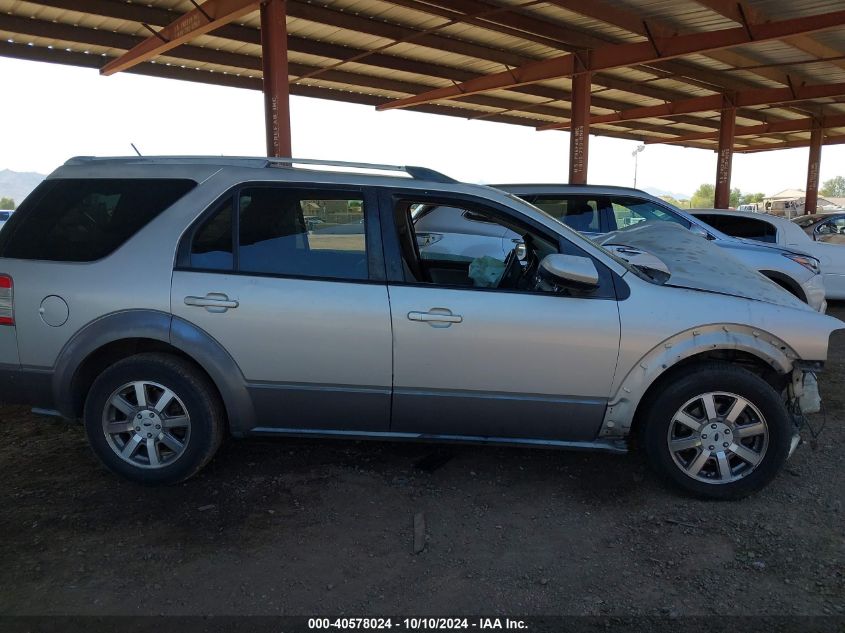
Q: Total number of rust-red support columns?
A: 4